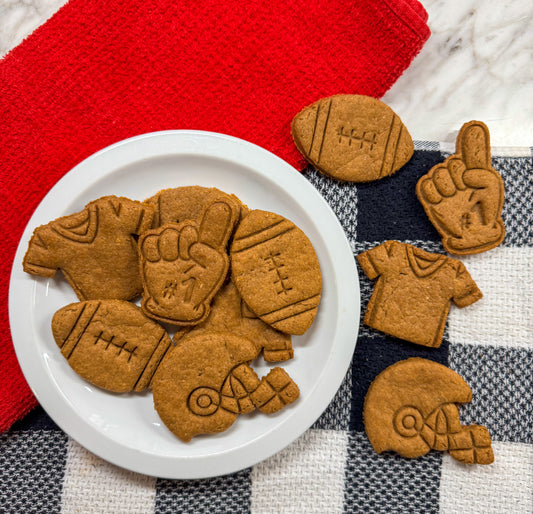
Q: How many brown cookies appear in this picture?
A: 11